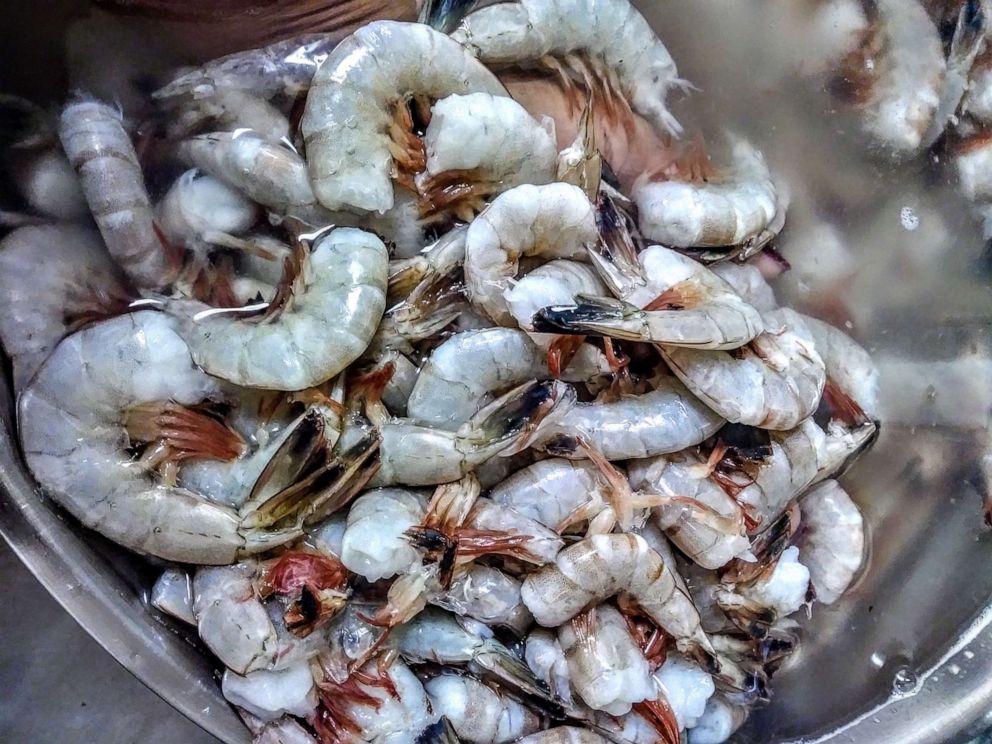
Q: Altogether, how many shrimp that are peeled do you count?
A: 0